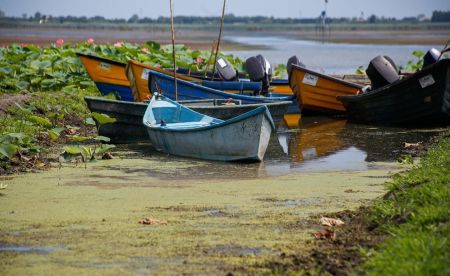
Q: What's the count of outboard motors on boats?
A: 5